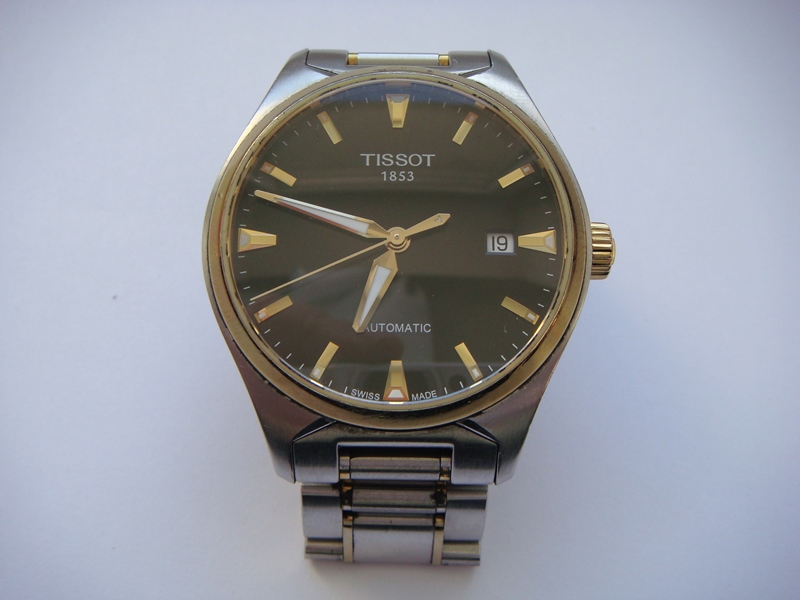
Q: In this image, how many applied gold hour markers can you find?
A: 12